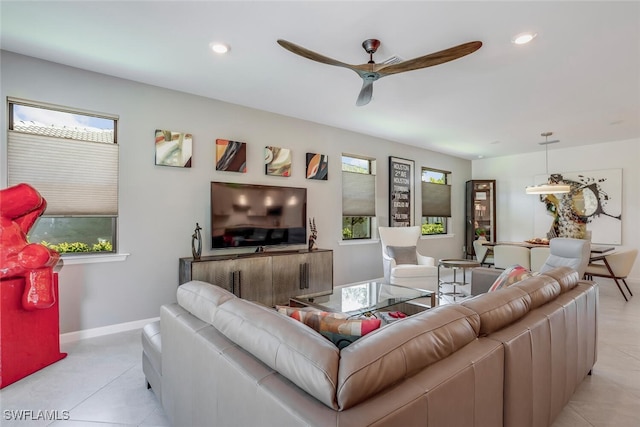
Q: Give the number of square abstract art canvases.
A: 4